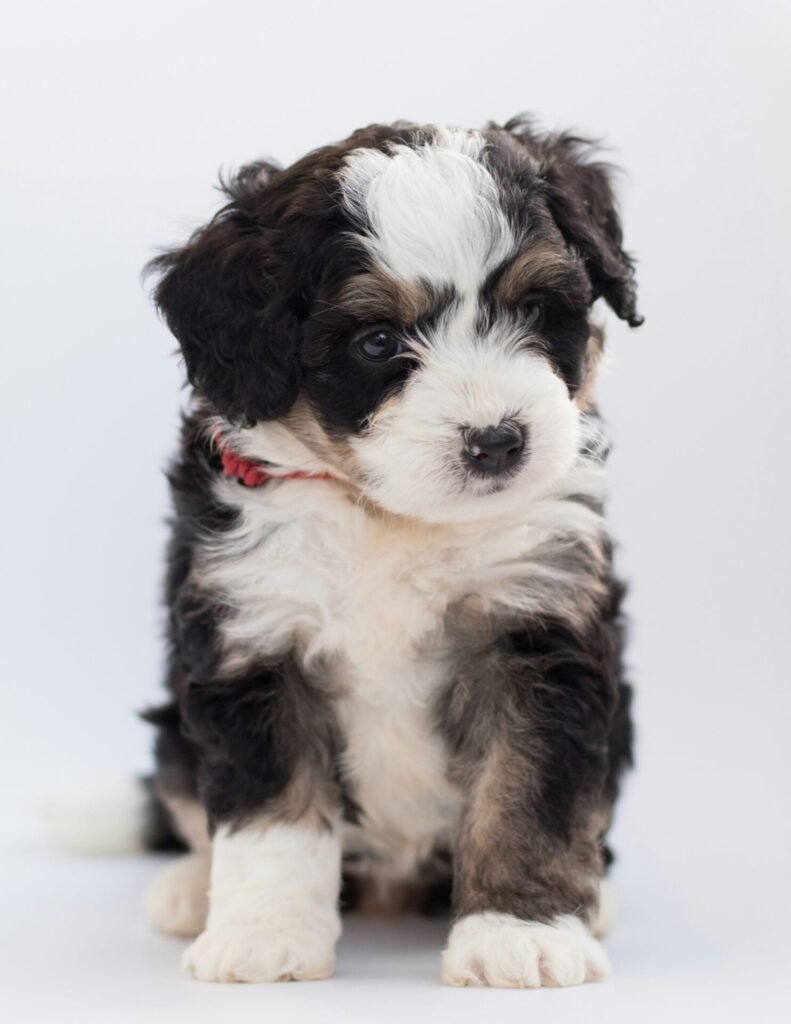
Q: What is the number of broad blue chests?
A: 0